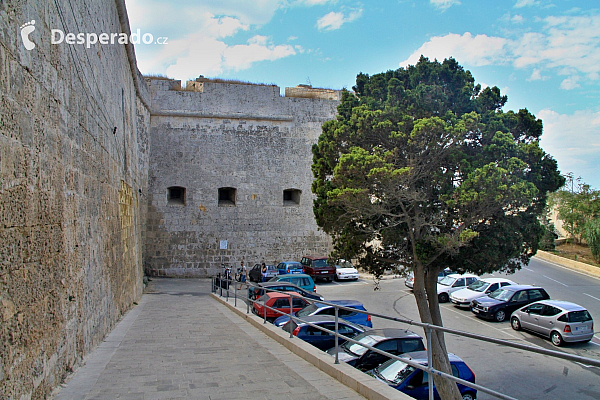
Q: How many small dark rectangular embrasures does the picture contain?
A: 3